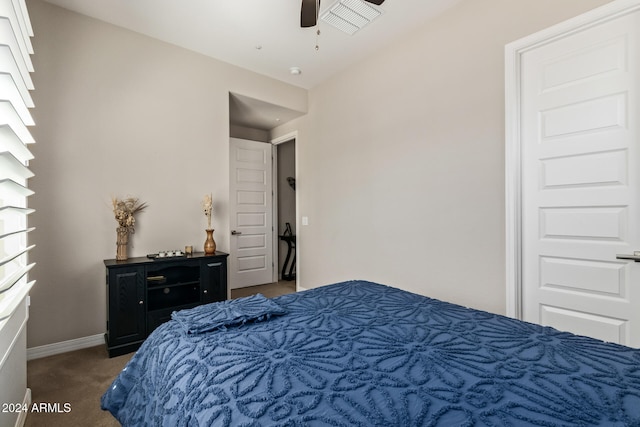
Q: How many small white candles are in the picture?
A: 3